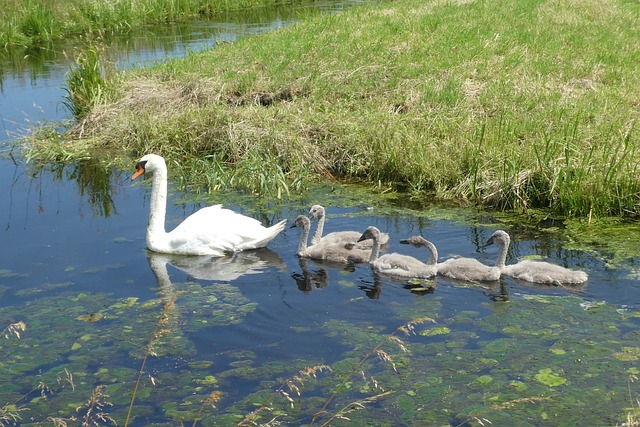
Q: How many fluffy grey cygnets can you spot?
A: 5